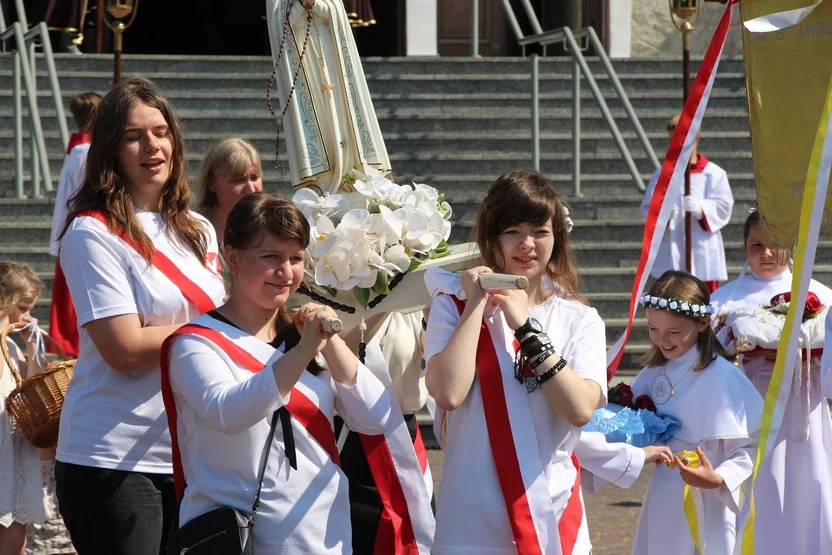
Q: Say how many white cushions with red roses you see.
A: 1